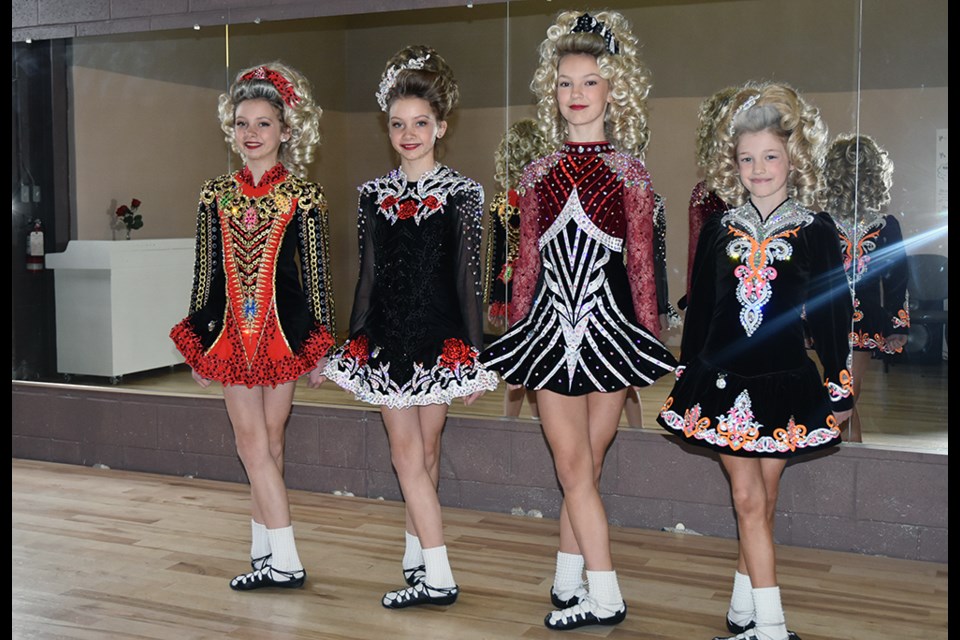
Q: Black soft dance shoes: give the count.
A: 8